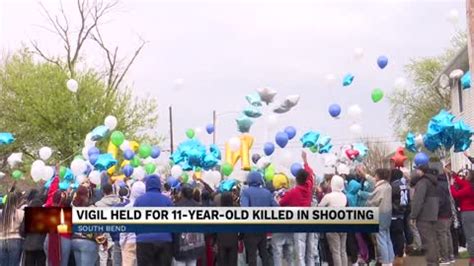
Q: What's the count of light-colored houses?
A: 1